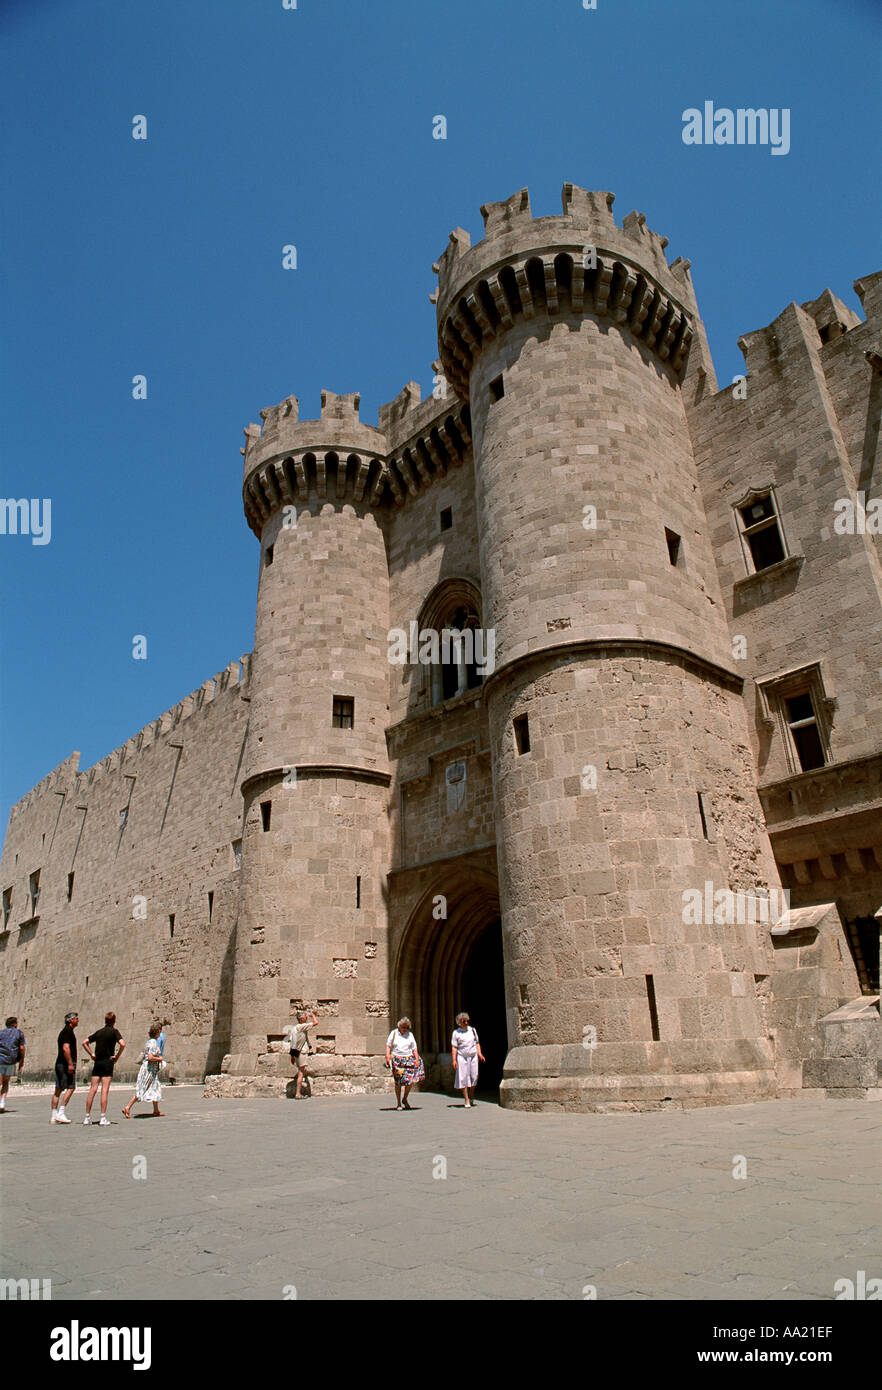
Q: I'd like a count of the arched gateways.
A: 1